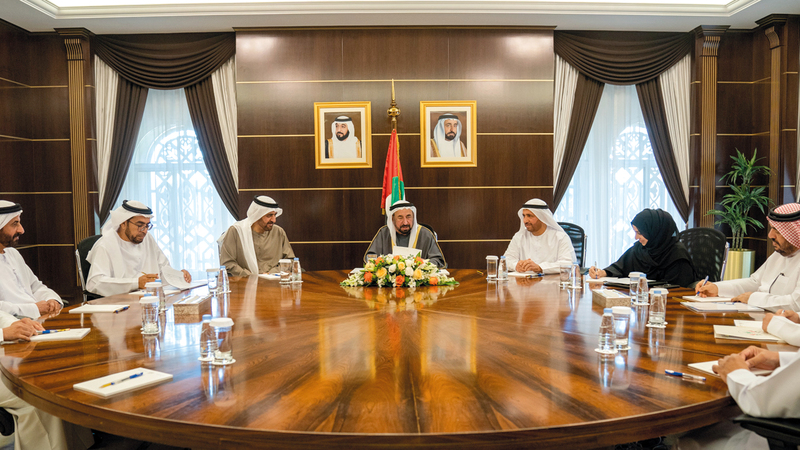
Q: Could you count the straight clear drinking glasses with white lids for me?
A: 9